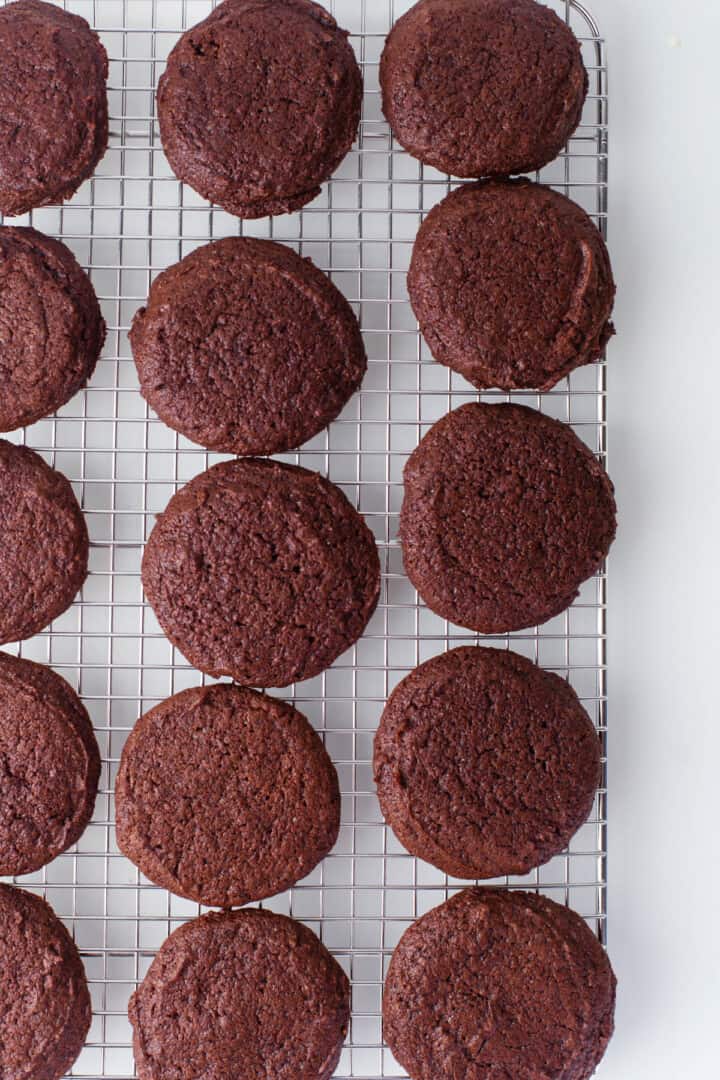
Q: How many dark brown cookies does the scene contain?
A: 15